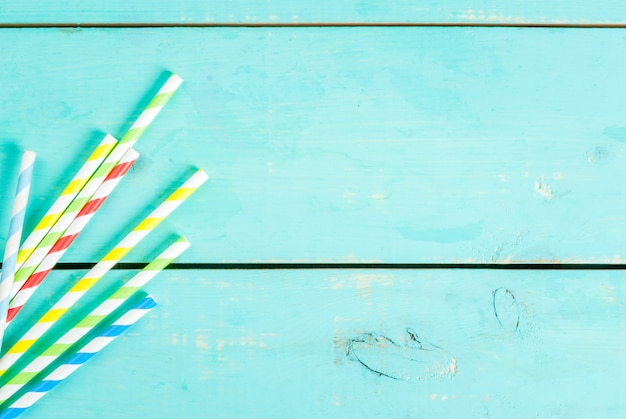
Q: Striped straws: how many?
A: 7